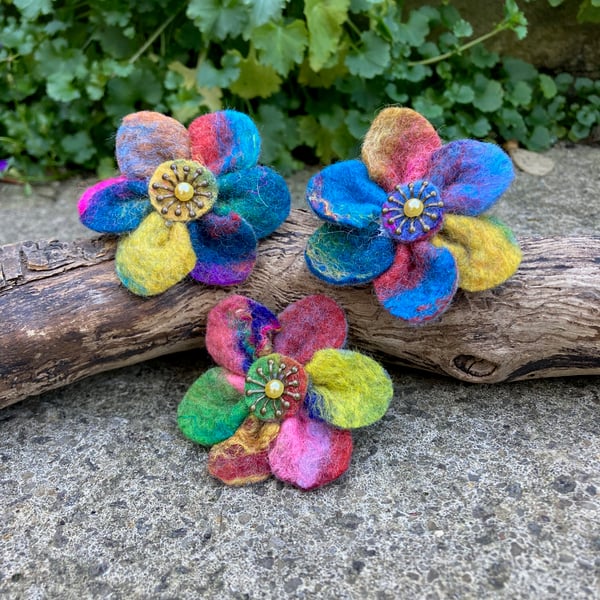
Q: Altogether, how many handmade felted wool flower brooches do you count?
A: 3